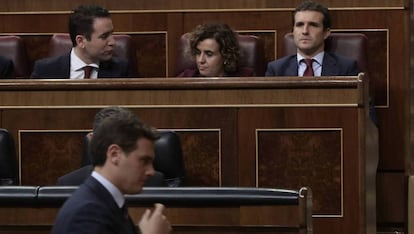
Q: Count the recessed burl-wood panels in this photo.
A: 5